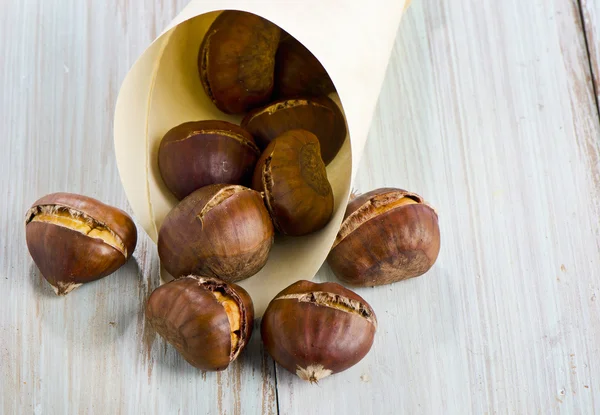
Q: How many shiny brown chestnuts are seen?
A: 10